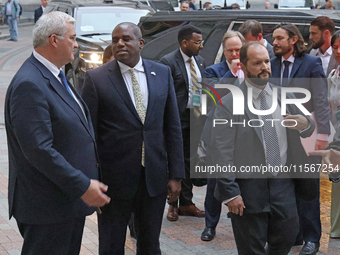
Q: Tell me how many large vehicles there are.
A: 2